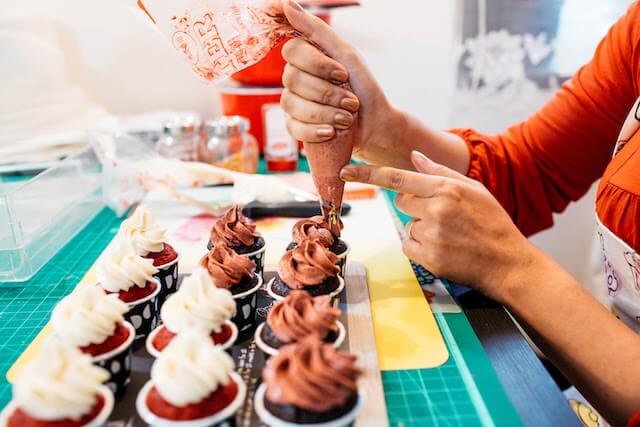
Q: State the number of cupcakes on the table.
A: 12